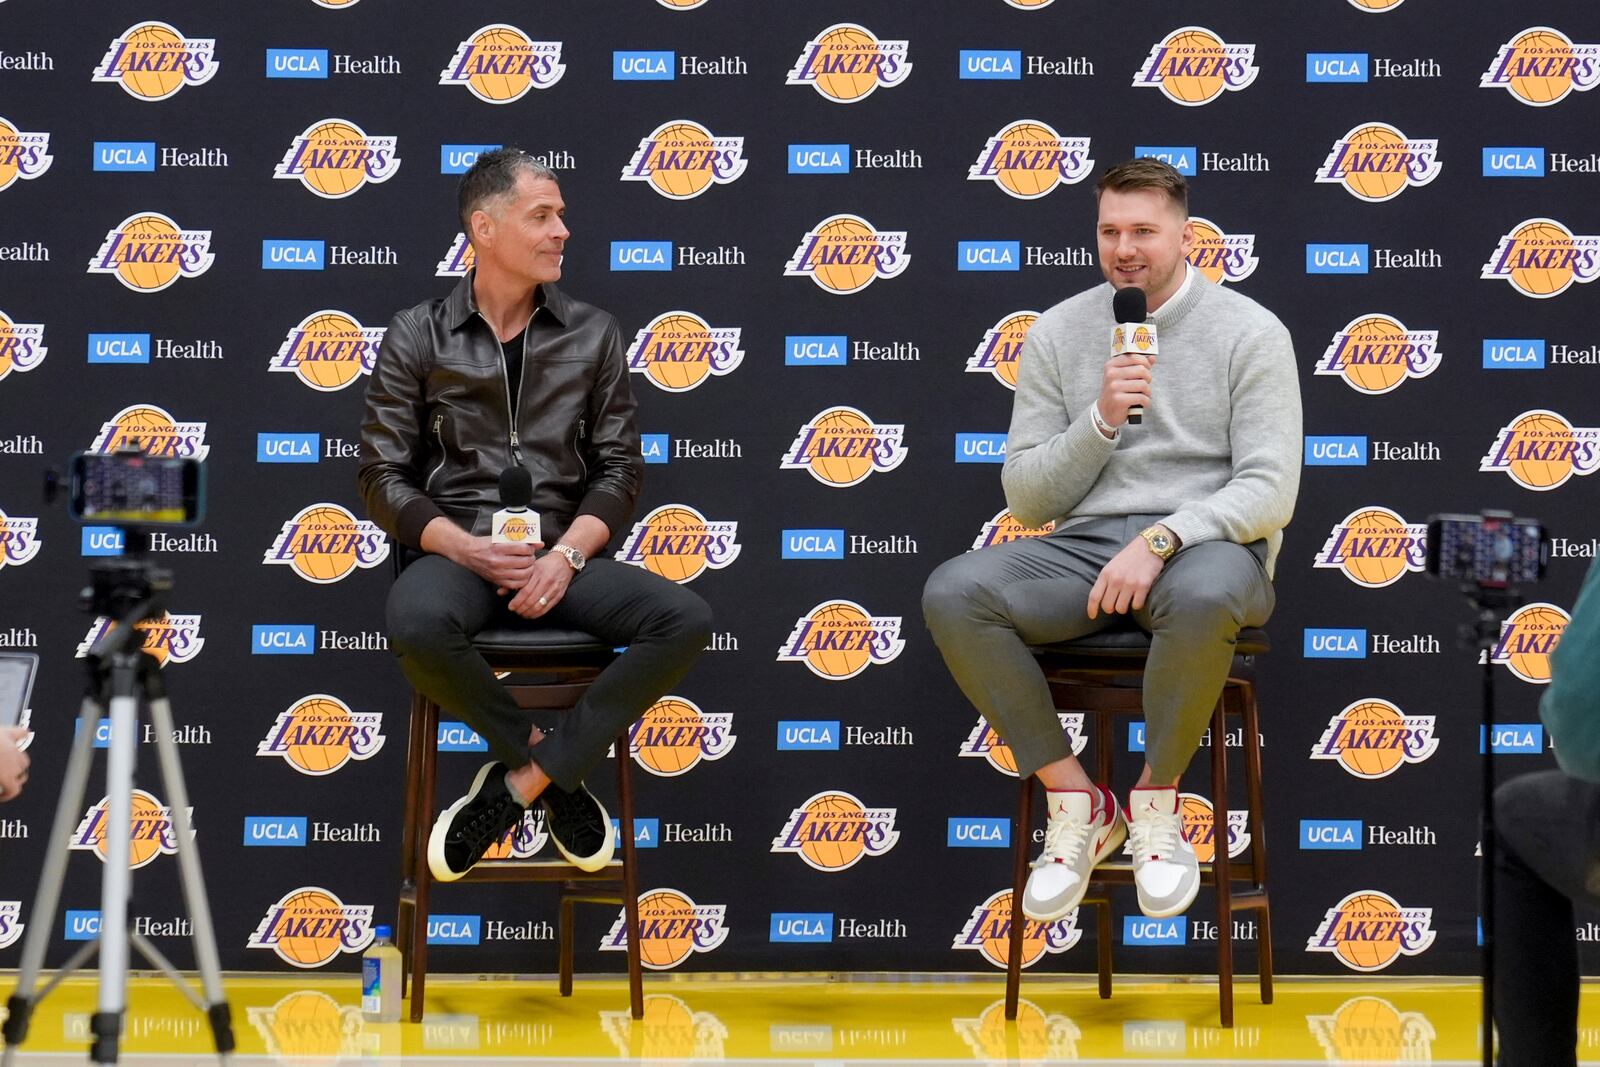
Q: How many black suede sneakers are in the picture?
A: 2